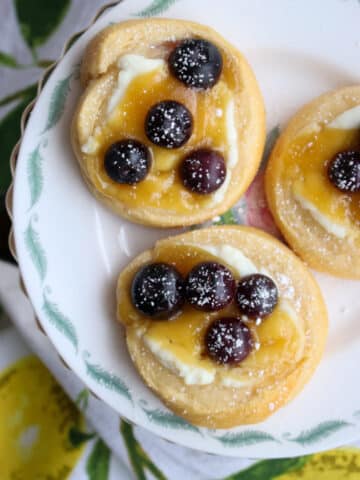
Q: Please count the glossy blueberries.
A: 9